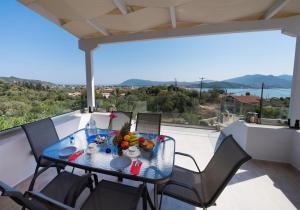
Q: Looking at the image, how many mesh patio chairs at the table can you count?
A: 6